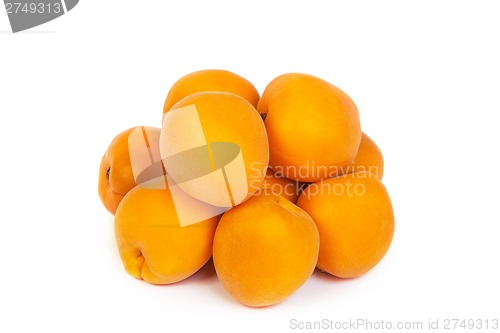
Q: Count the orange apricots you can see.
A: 9